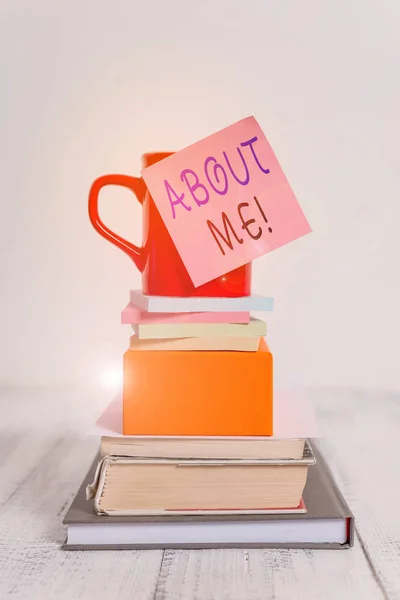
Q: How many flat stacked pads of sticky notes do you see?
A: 4